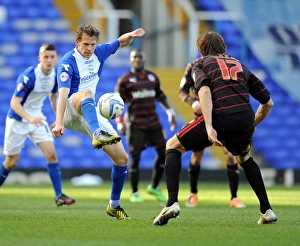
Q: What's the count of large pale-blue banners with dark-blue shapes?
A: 1